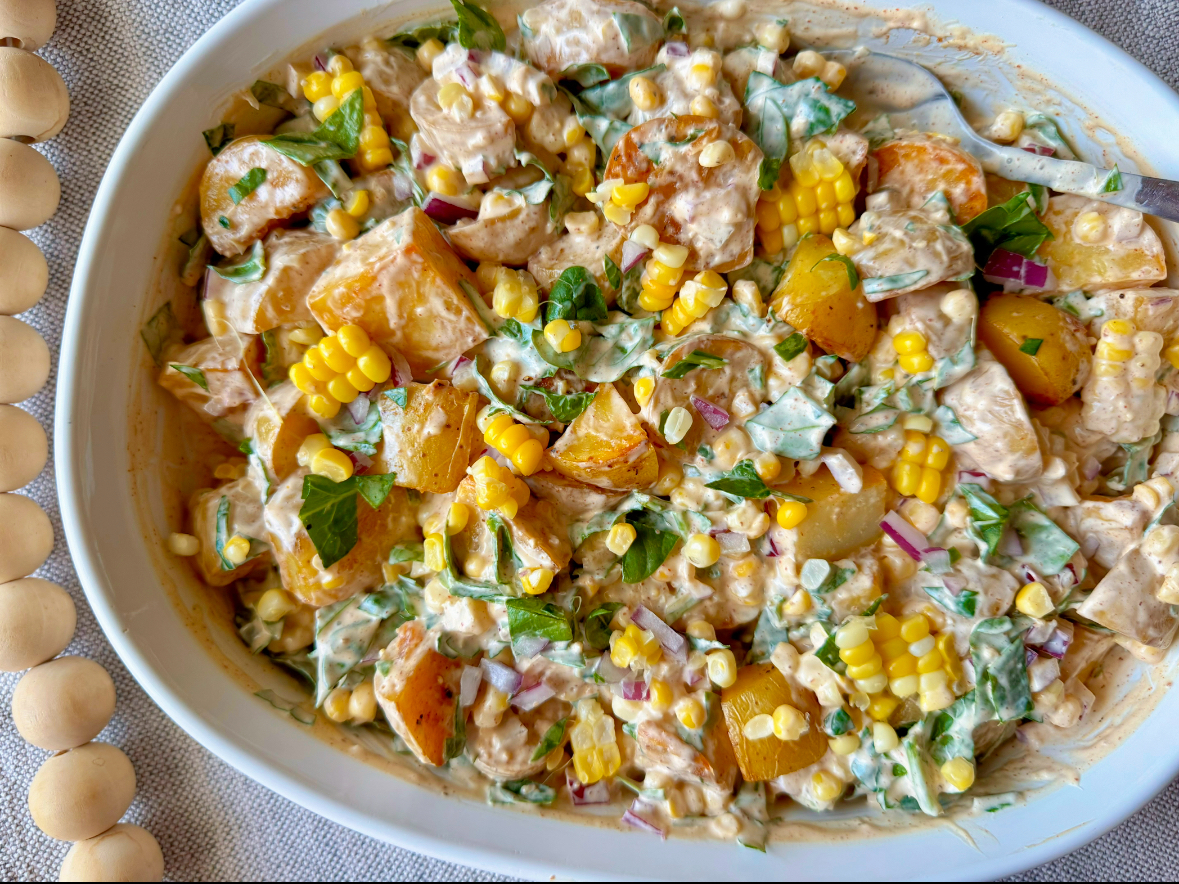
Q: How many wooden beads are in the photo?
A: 11